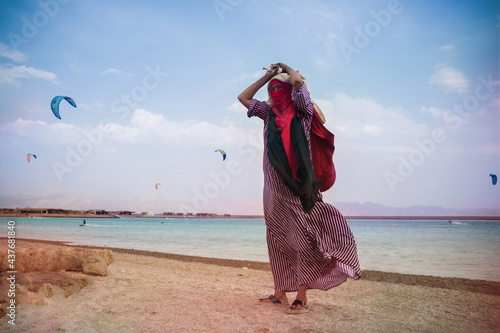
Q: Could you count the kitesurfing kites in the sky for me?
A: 5